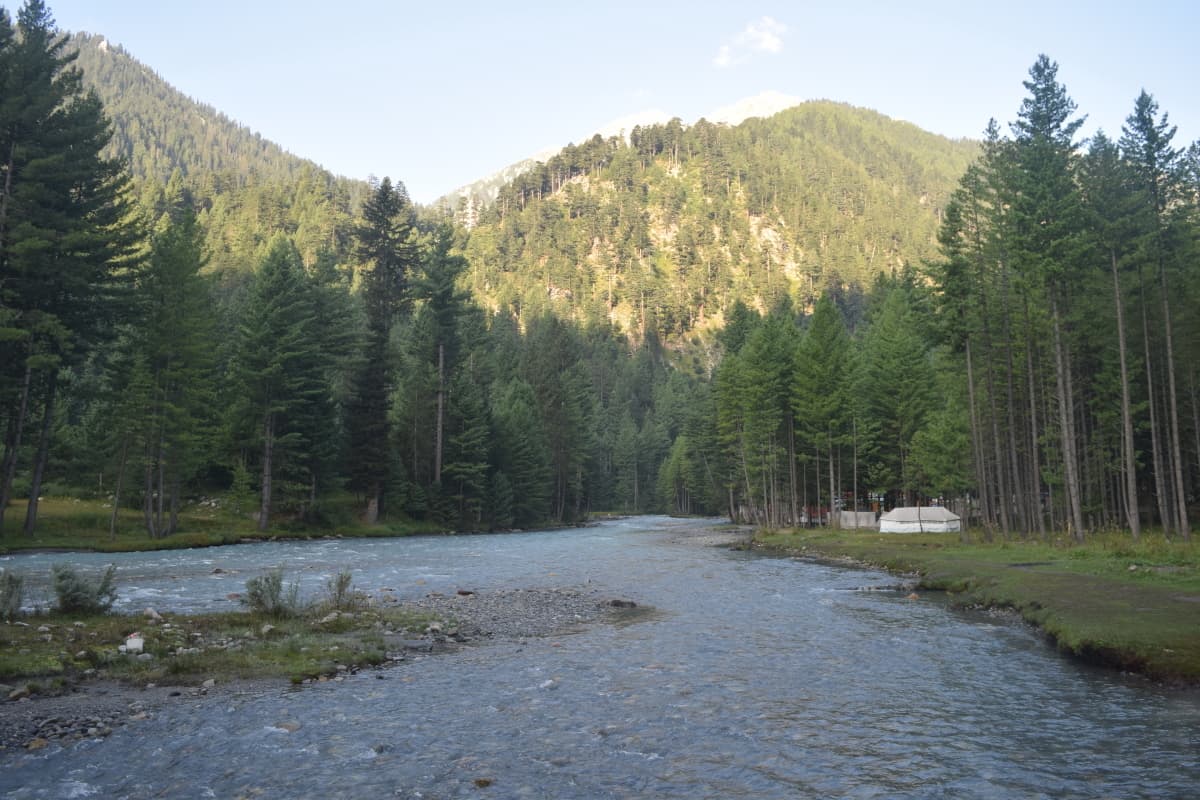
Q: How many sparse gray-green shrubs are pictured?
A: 4